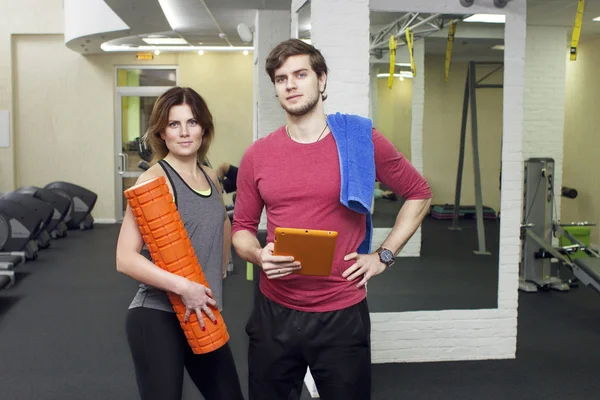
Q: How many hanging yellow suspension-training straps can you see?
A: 4